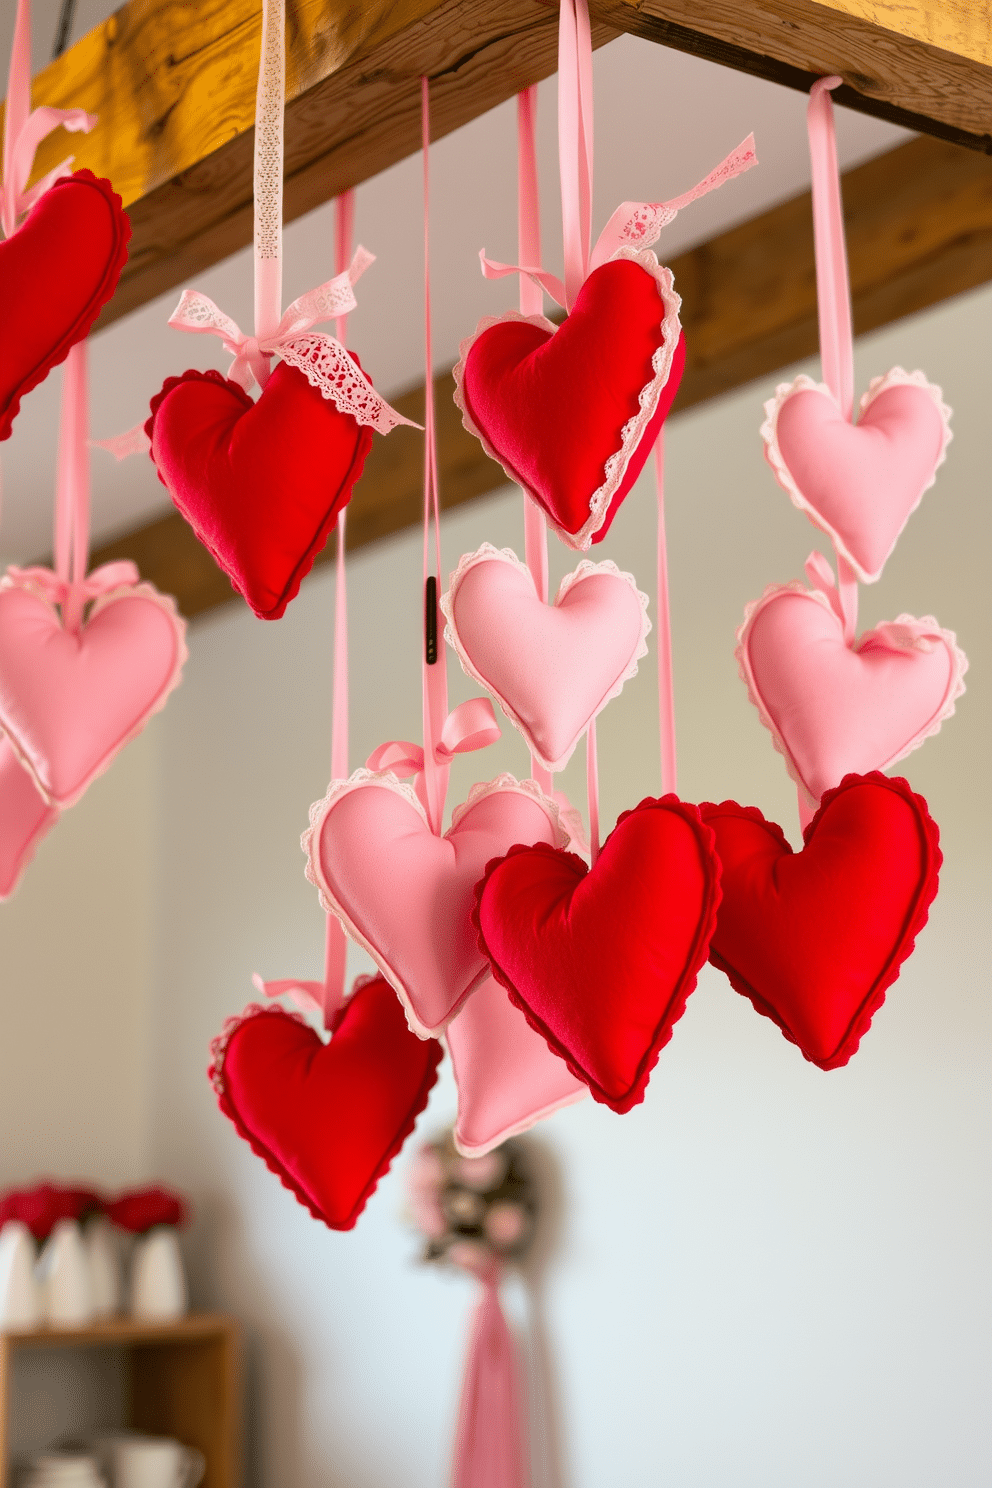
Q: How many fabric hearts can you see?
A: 13